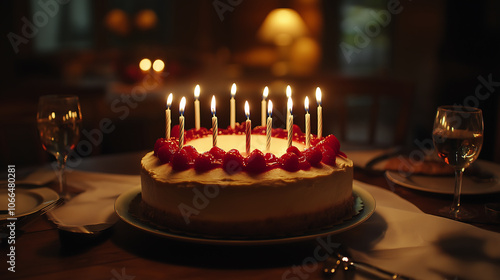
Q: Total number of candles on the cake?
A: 12